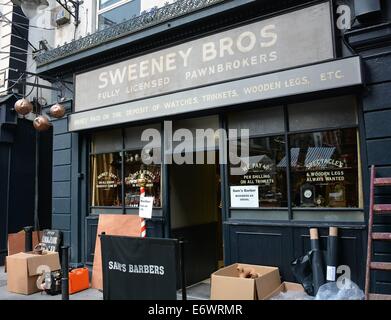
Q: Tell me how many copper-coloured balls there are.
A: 3